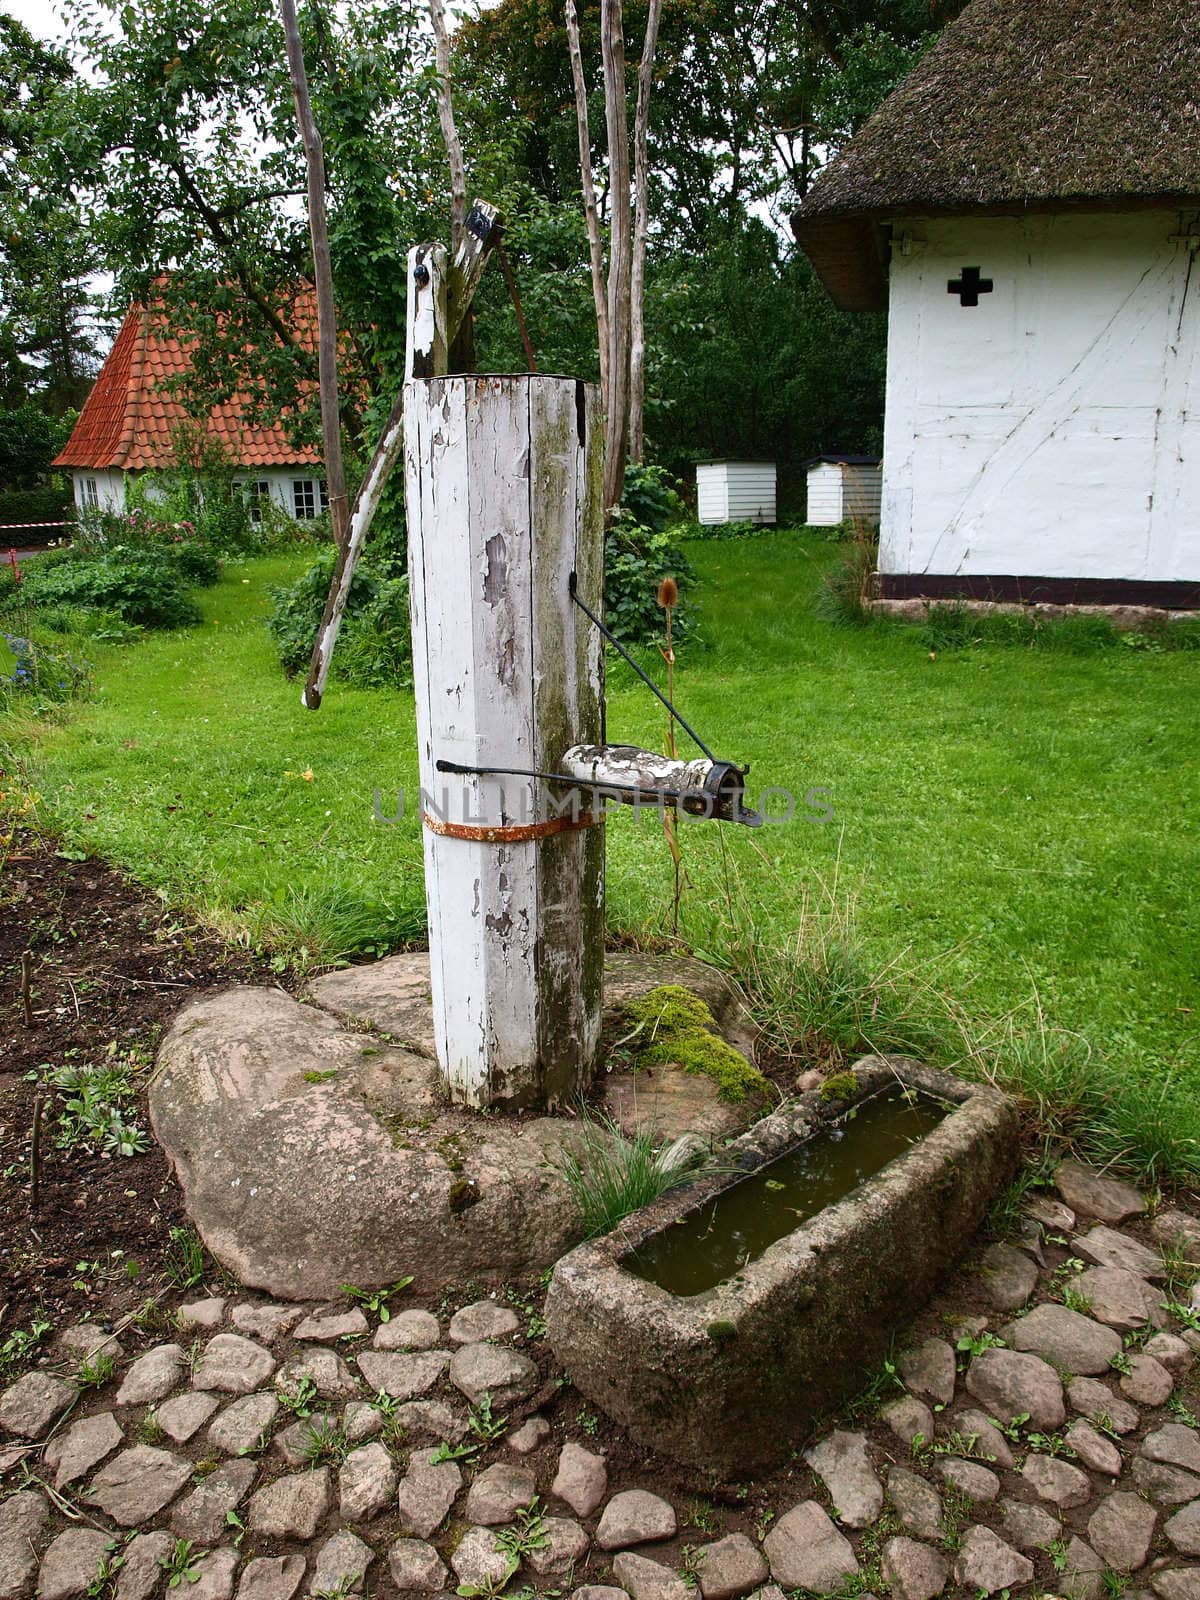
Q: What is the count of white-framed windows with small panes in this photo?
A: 3